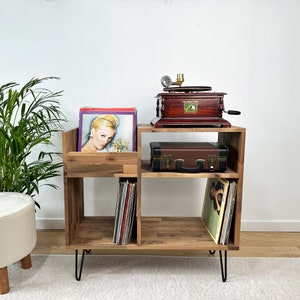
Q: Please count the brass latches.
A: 2